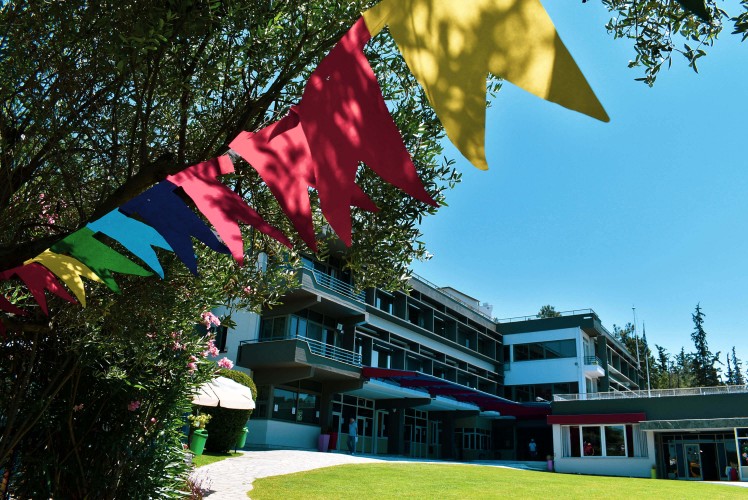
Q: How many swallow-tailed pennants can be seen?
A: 10